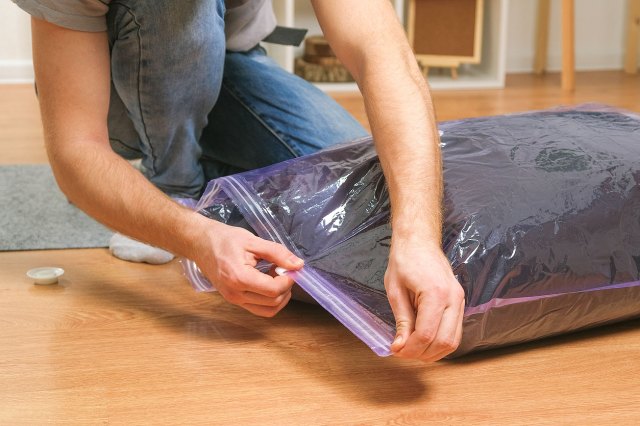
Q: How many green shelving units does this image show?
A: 0